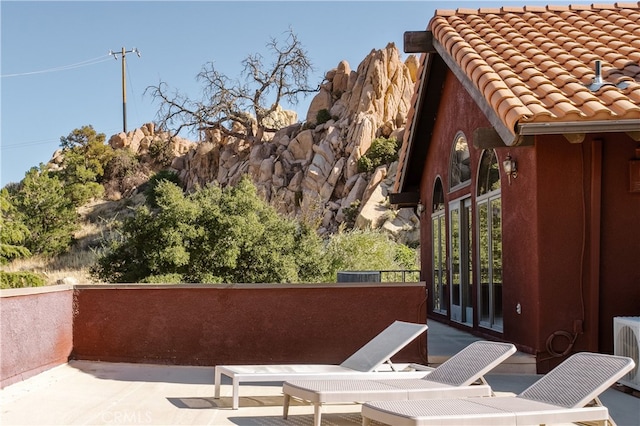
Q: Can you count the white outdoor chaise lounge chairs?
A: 3